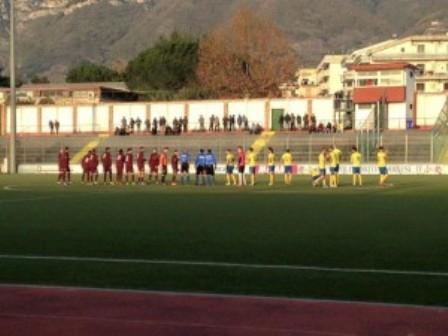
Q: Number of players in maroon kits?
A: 10